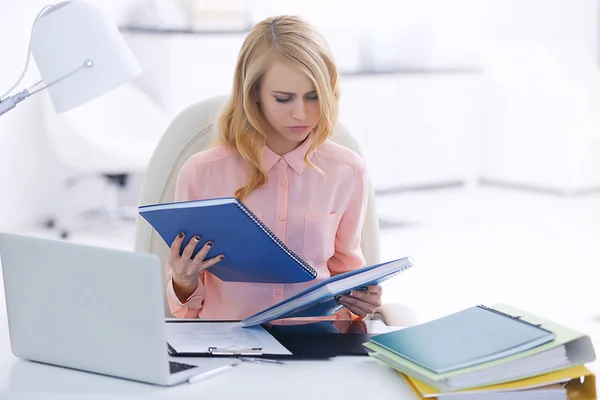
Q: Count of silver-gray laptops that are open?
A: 1